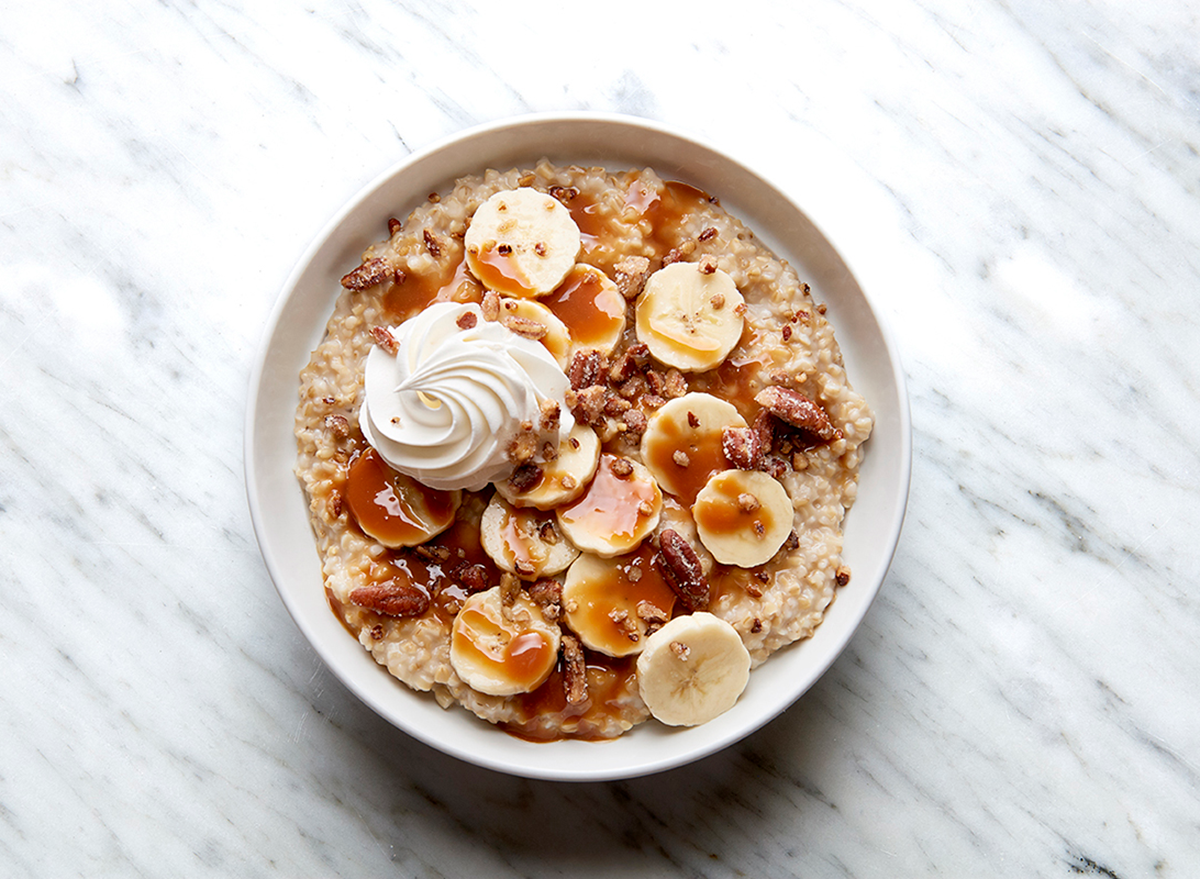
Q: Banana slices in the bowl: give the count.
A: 13